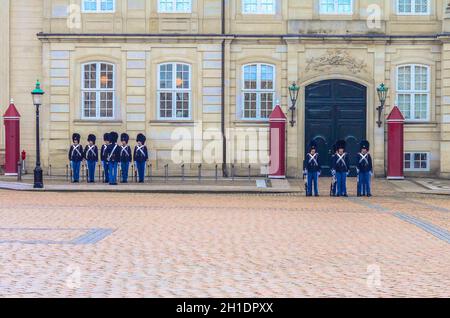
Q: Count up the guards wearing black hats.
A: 9